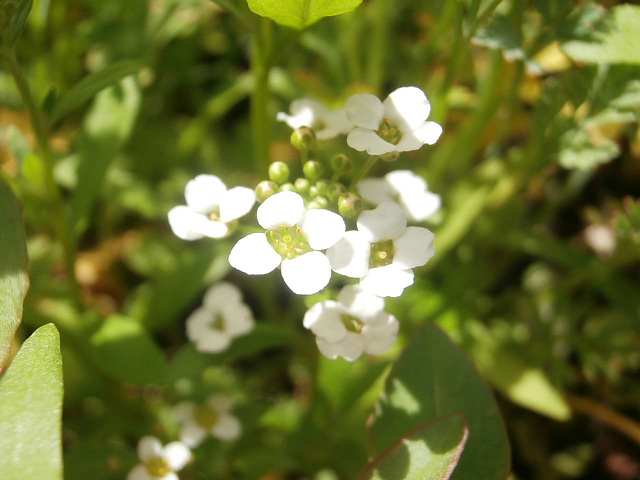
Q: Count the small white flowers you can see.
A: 10